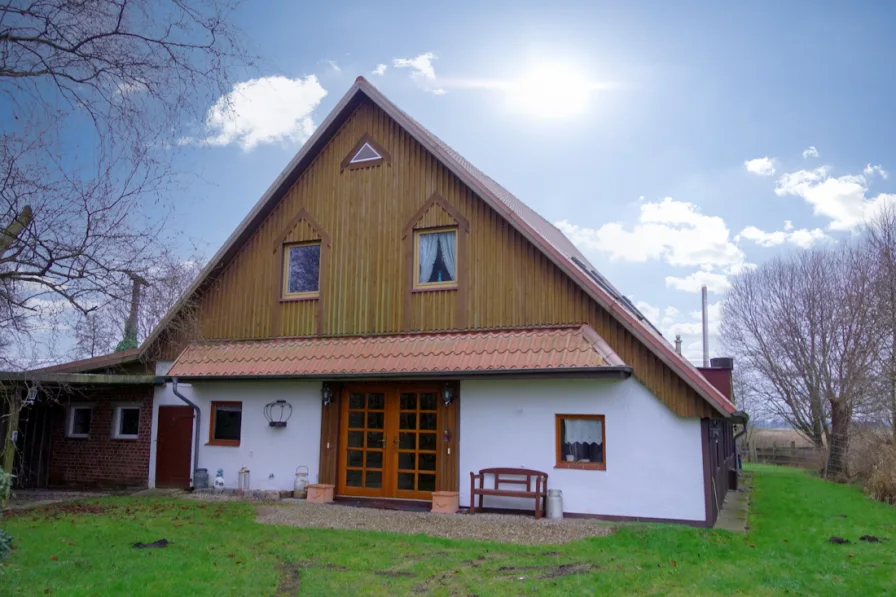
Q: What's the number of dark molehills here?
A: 3